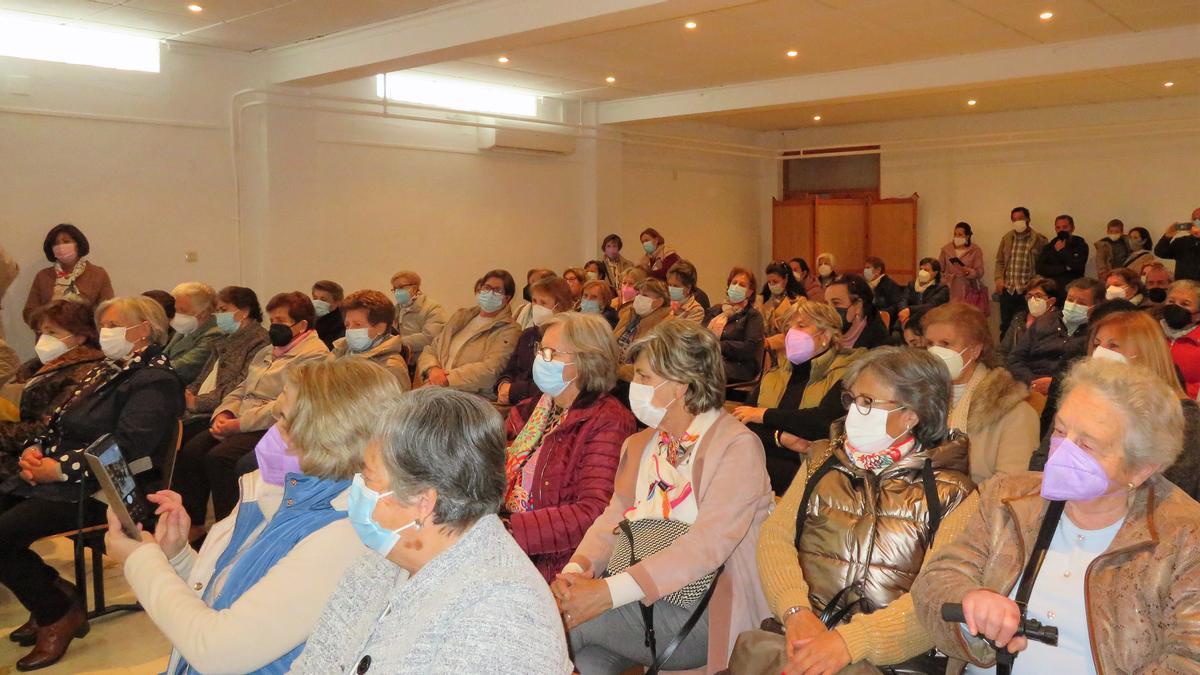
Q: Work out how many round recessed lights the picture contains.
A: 9